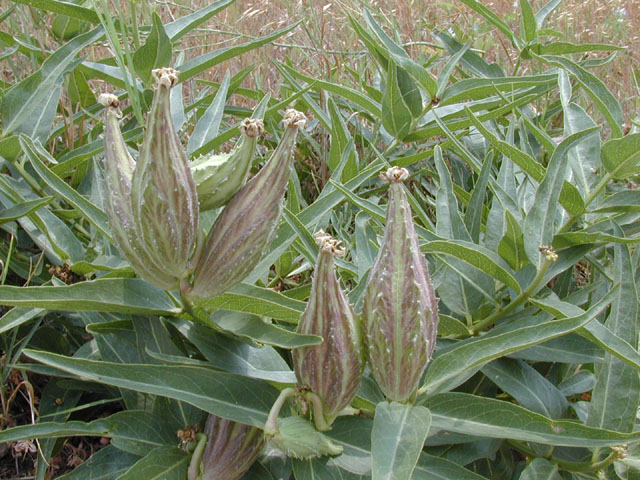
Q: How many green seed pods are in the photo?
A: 2